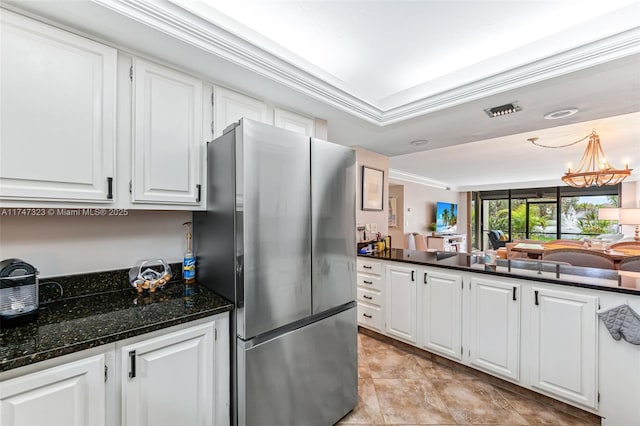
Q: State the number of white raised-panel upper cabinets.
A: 4